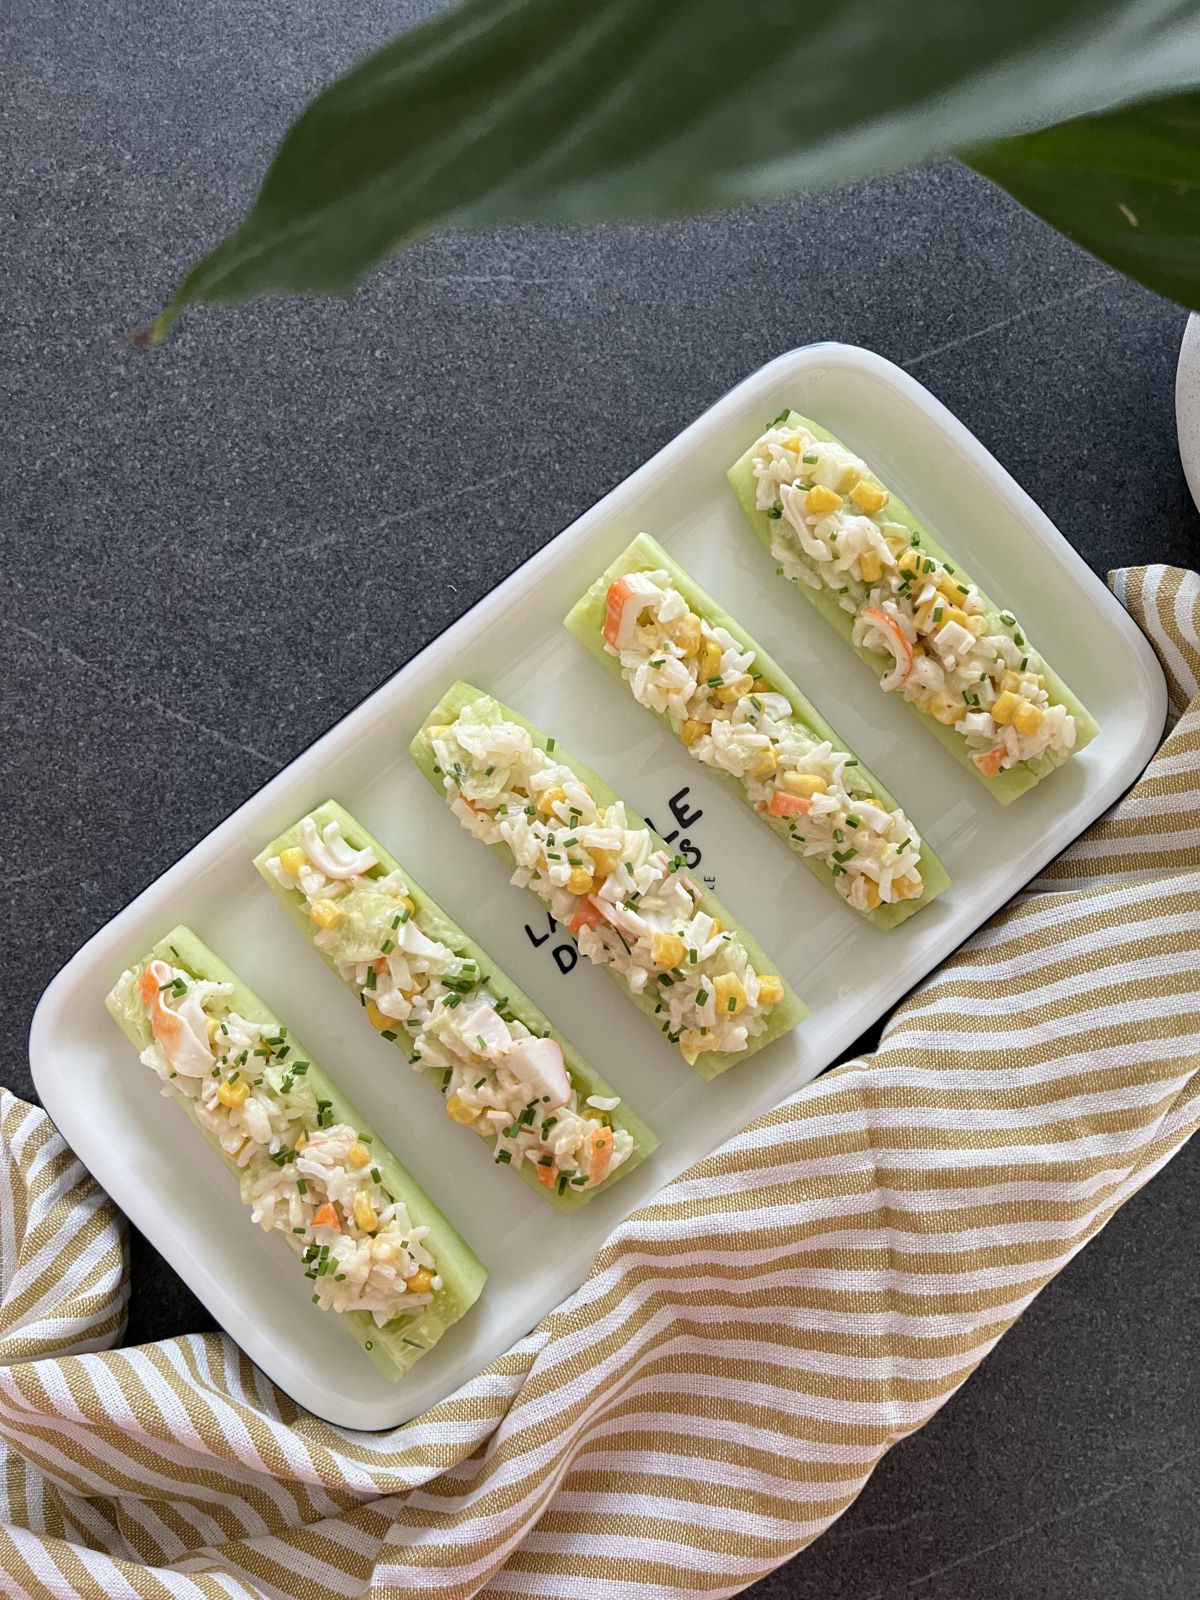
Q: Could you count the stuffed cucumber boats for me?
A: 5